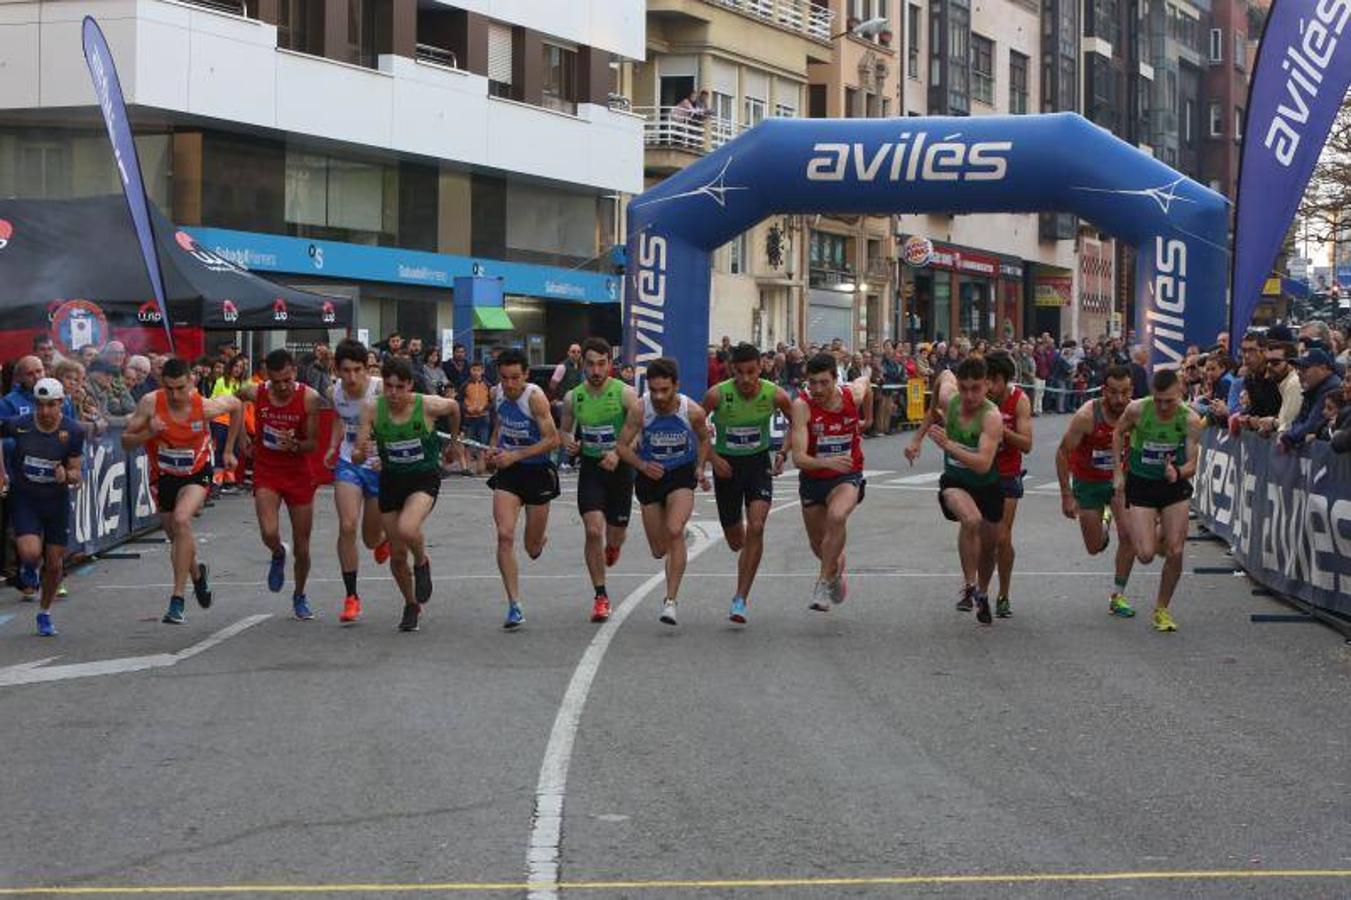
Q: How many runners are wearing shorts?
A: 14